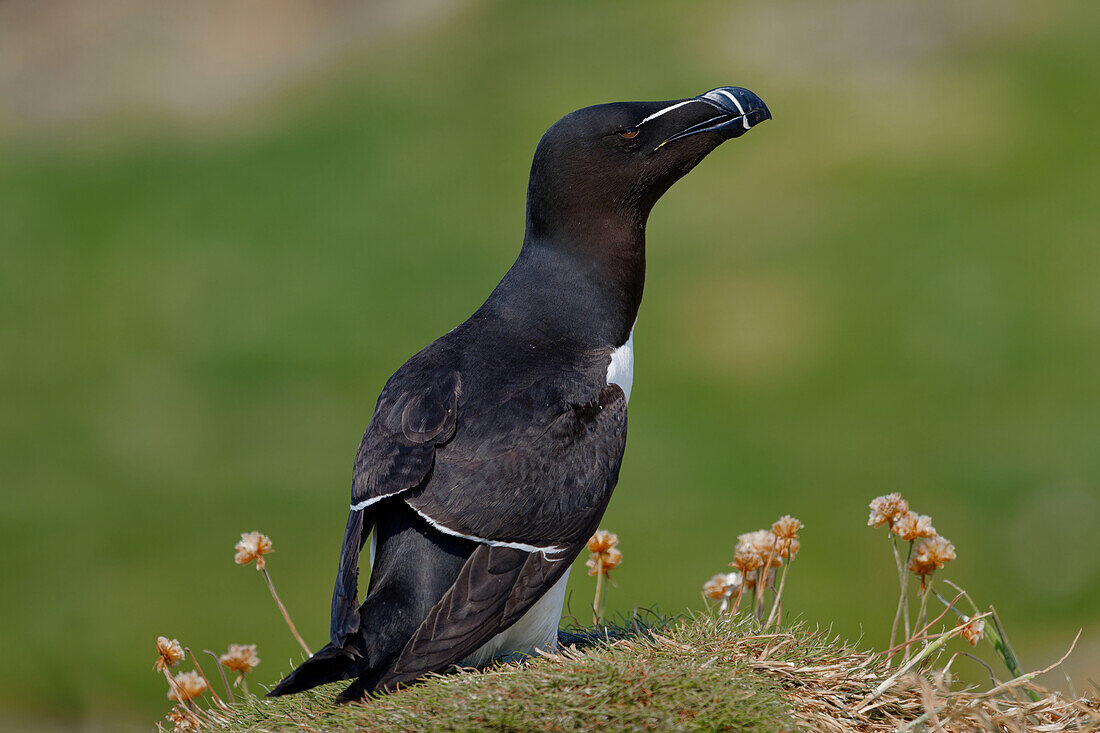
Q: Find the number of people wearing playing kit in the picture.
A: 0